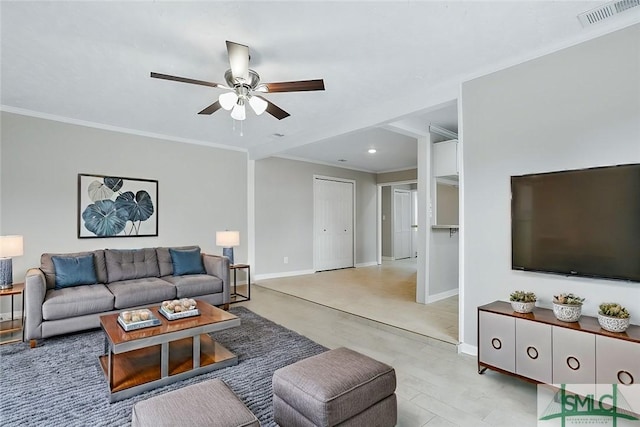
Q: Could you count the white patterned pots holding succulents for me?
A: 3